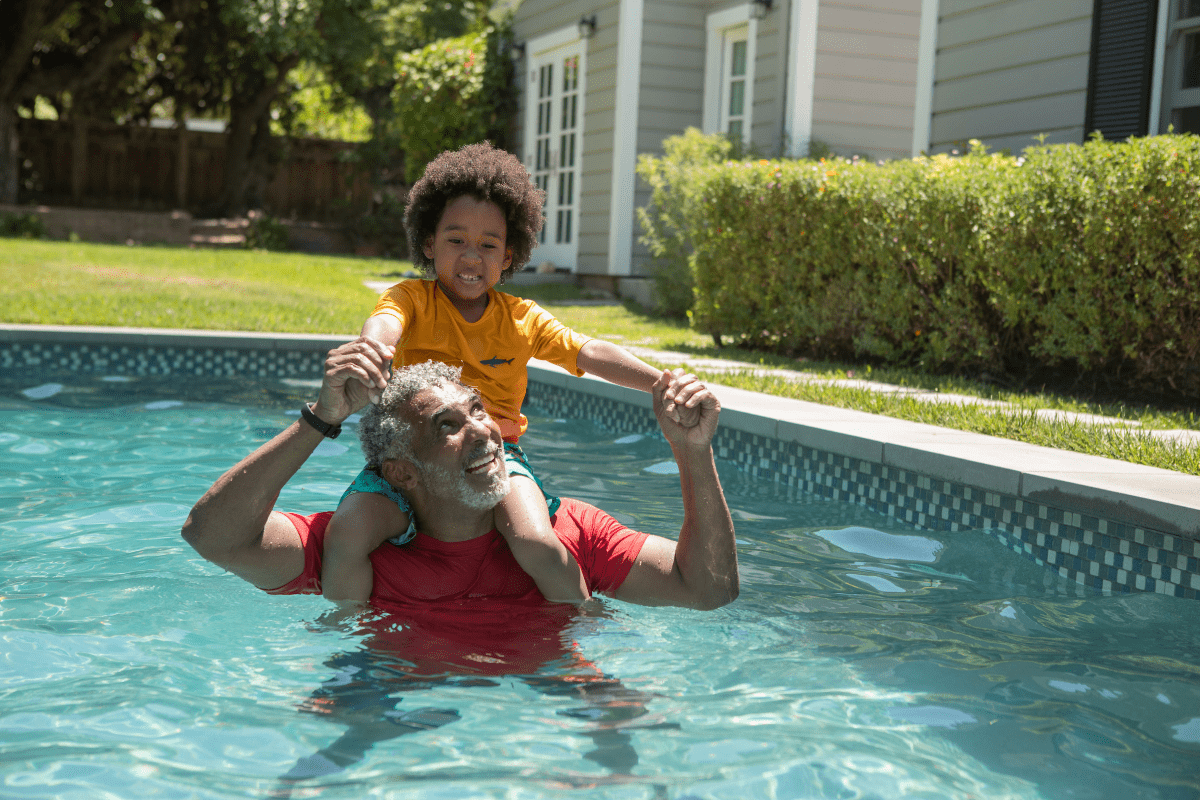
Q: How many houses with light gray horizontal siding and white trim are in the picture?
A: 1